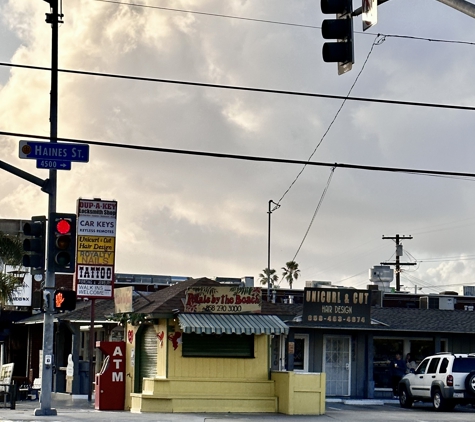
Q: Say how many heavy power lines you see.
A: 2